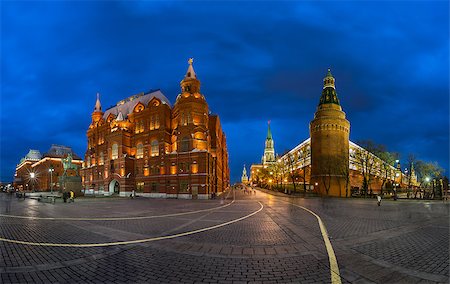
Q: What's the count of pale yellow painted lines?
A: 3